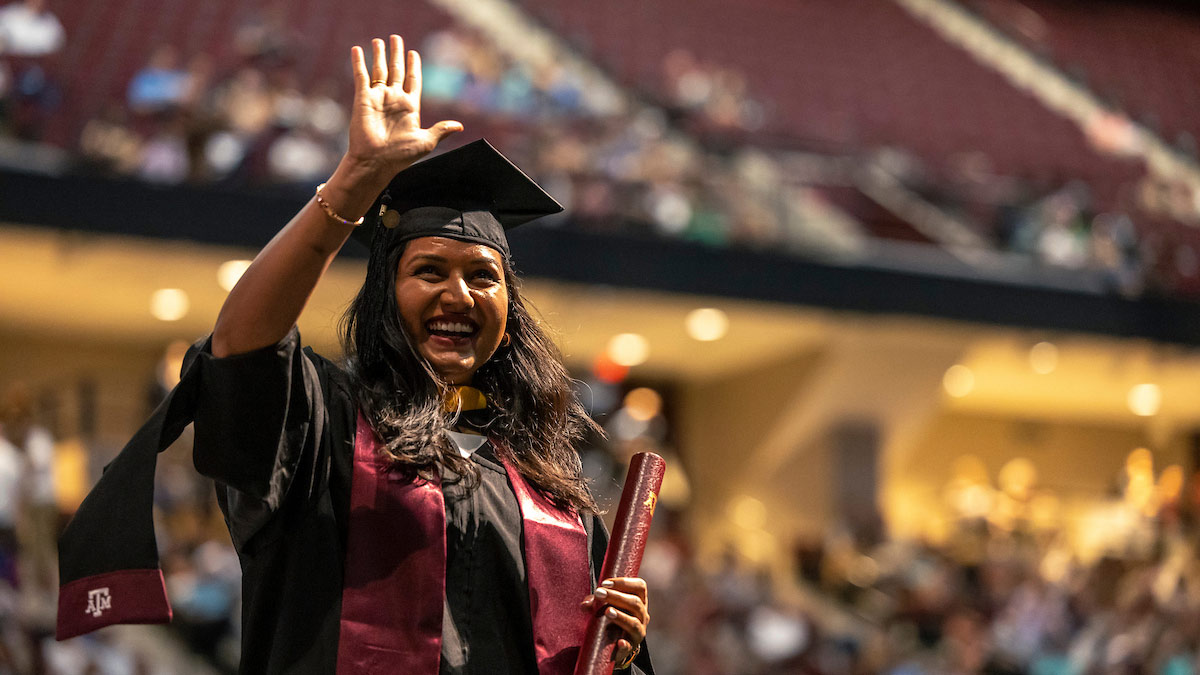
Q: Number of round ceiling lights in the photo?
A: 7